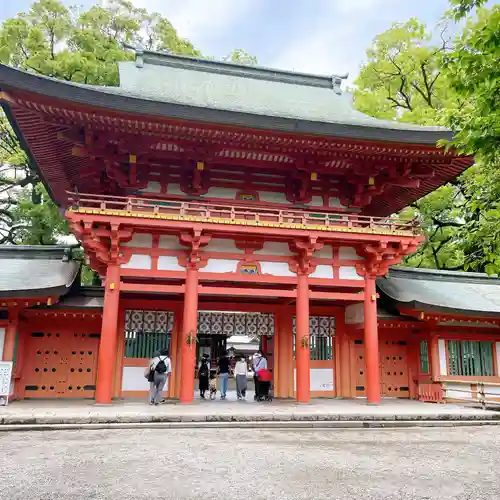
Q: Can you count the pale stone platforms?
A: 1